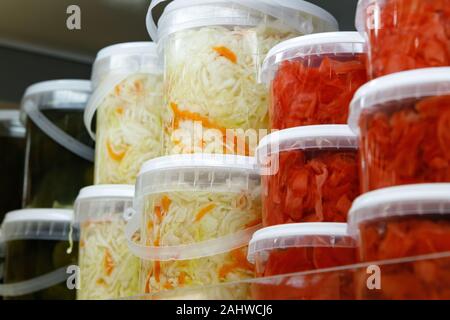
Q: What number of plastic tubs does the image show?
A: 13